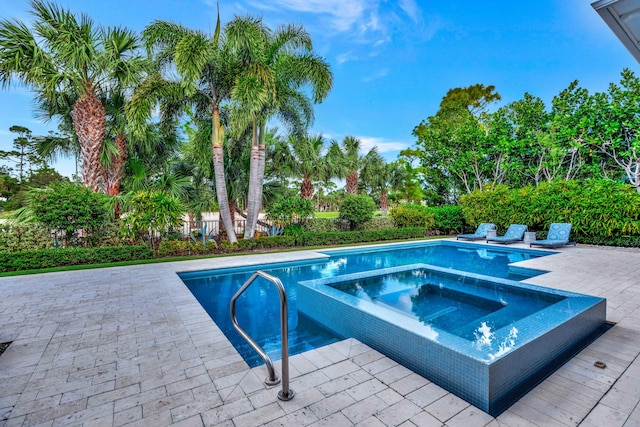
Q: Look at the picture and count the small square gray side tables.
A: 2